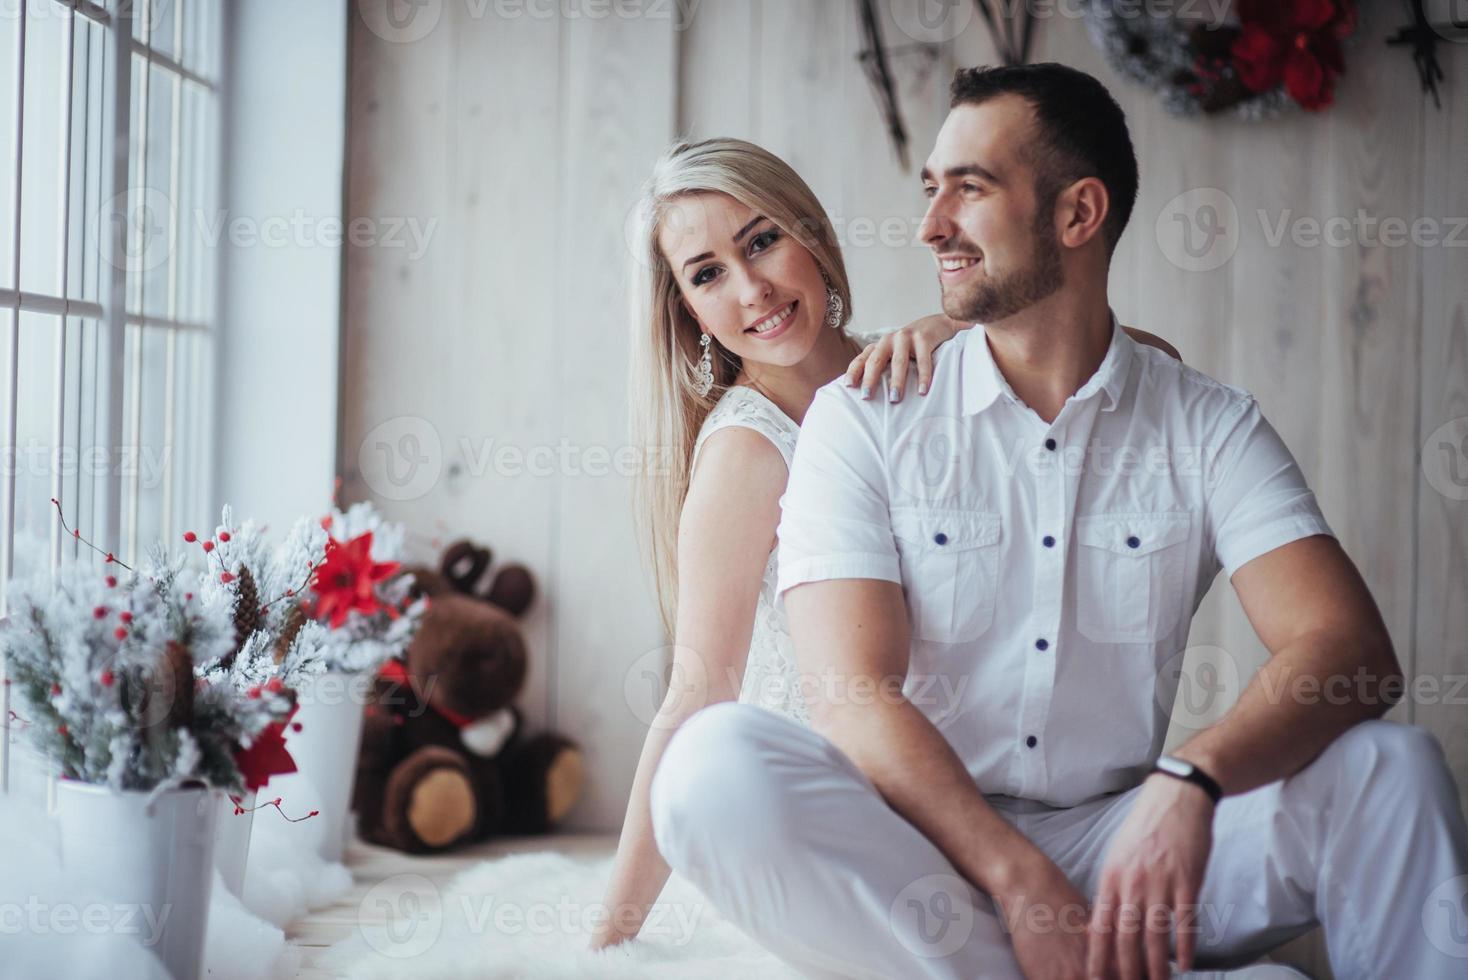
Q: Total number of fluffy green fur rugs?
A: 0